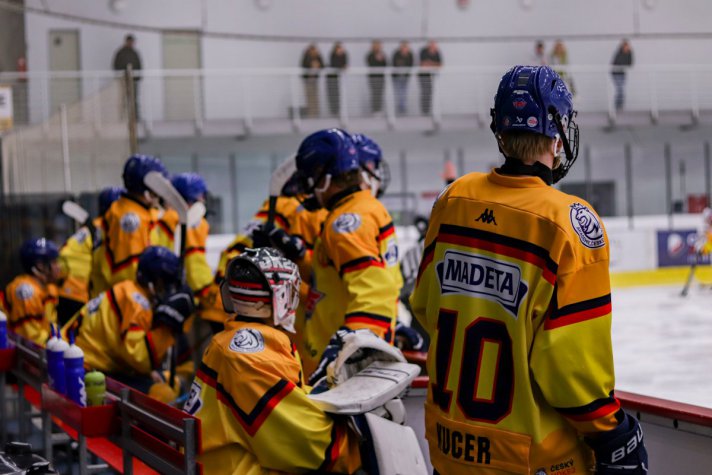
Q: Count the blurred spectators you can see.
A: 9